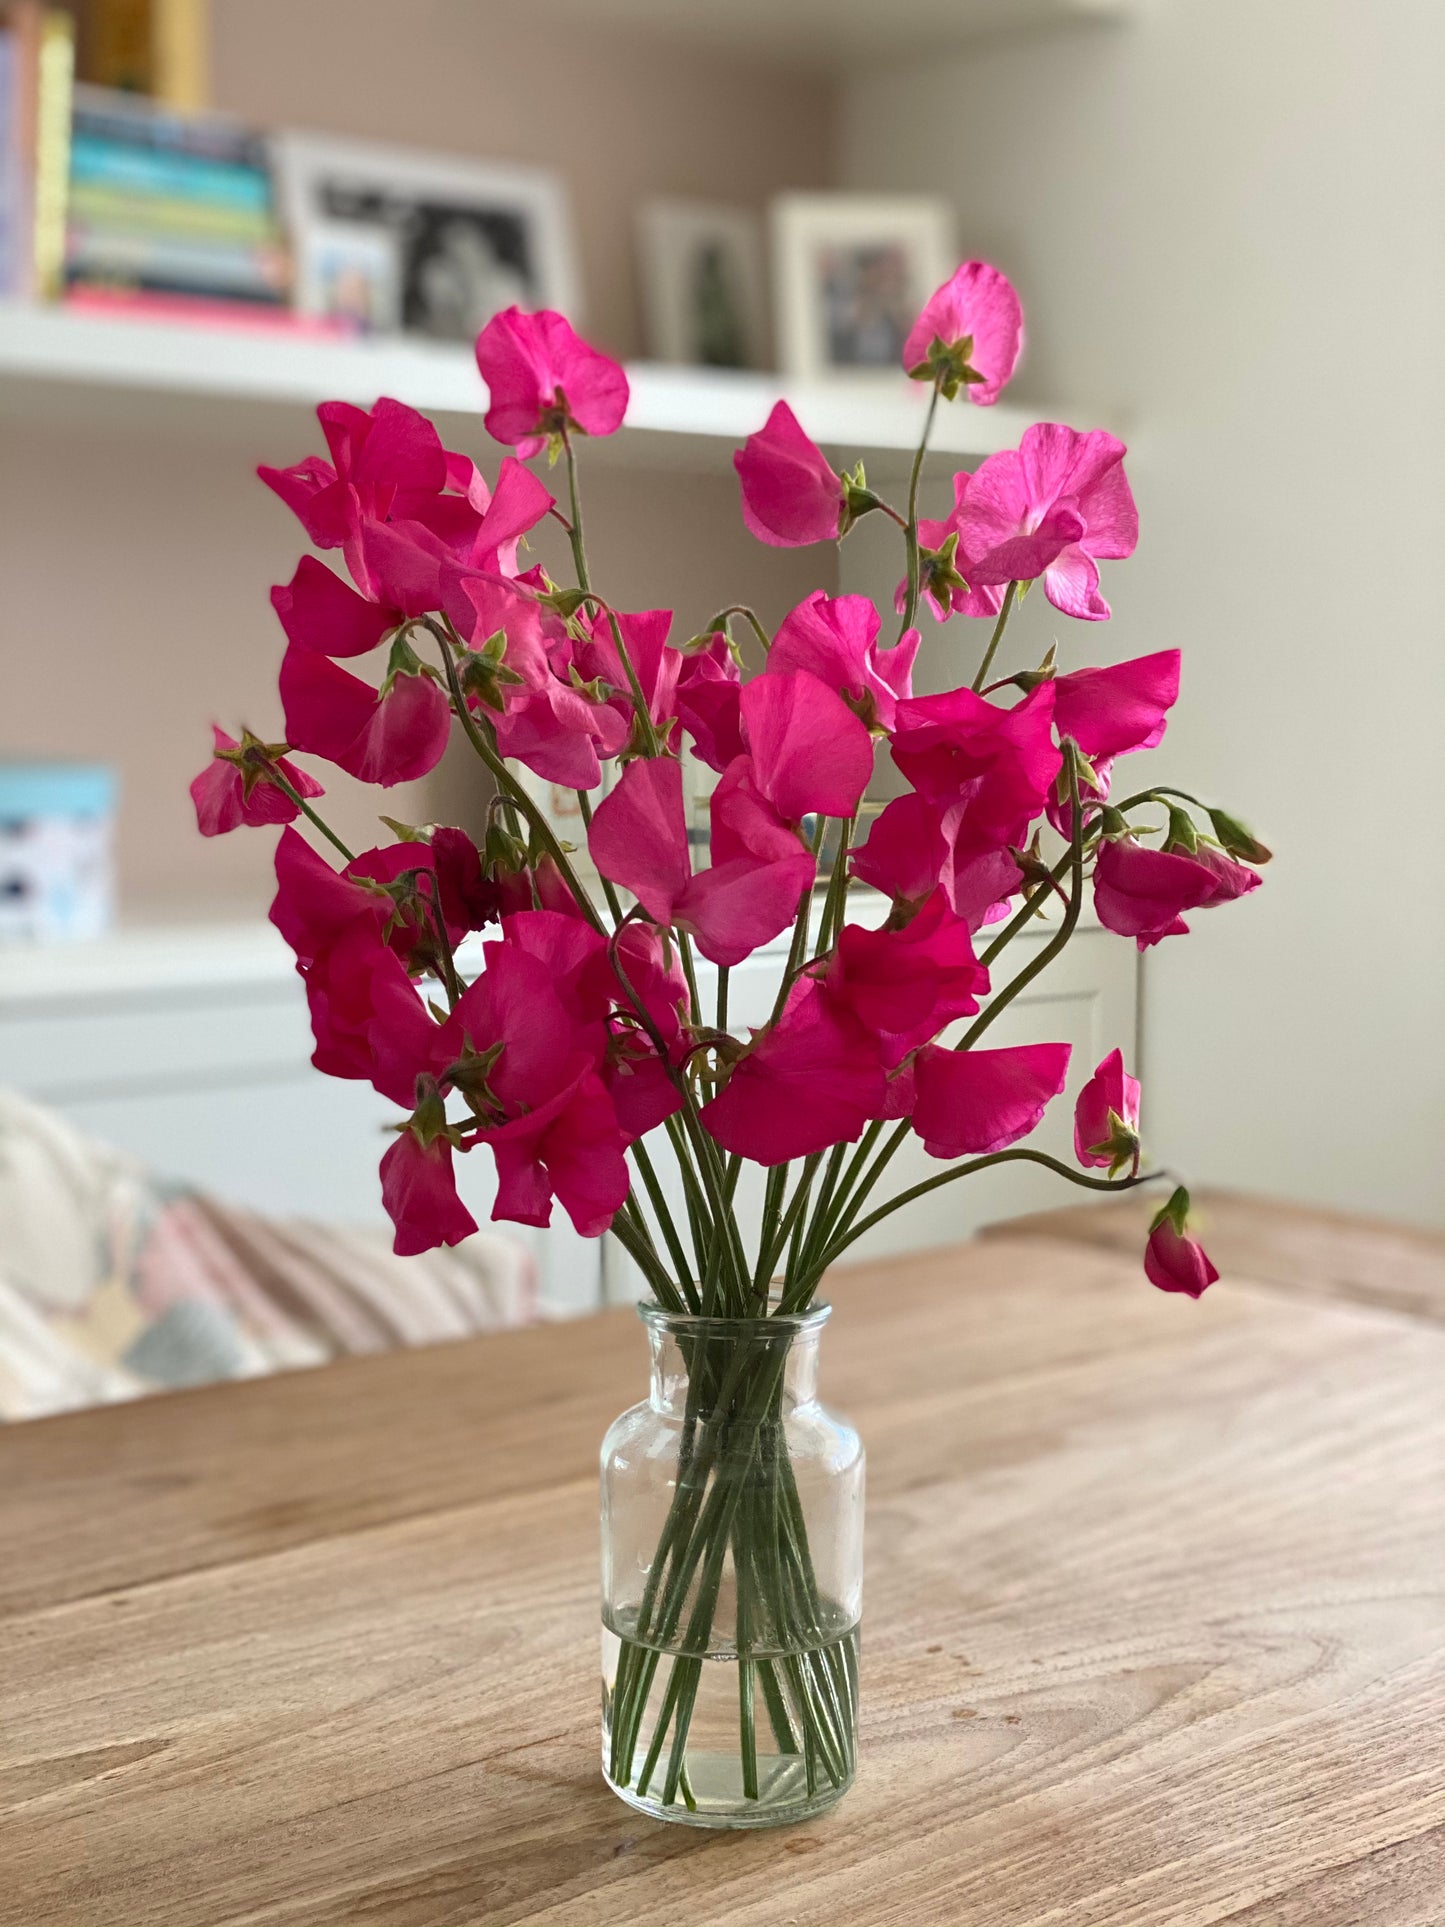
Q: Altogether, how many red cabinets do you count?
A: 0